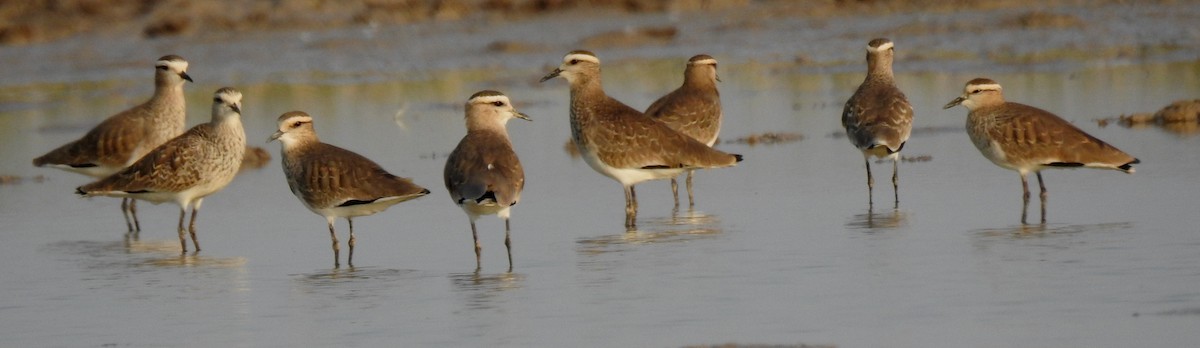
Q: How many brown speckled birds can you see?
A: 8